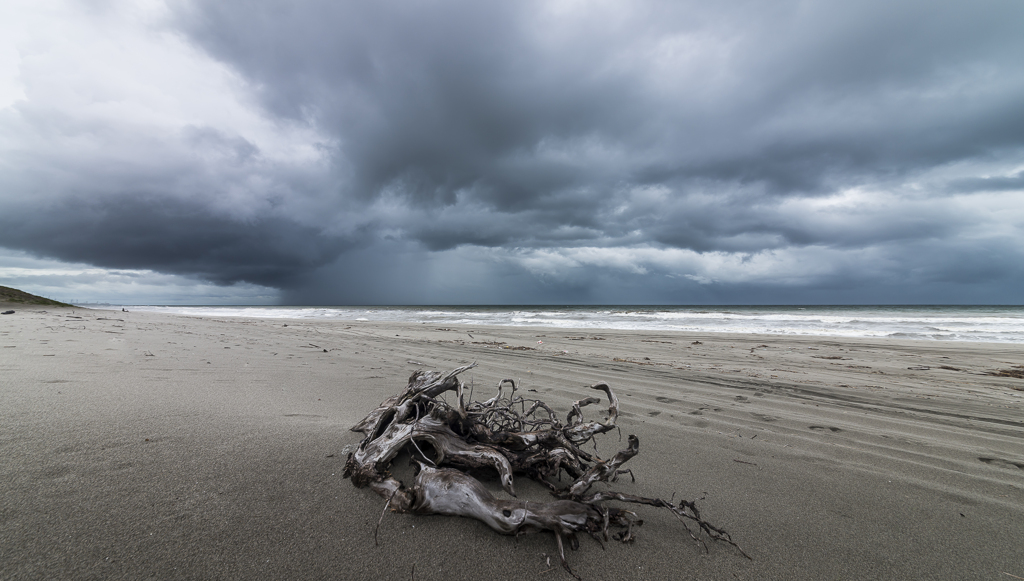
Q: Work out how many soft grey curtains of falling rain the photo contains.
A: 1